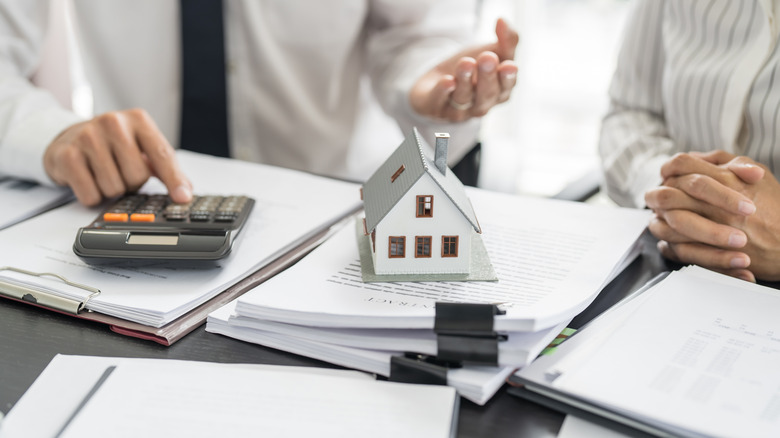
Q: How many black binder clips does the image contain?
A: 3